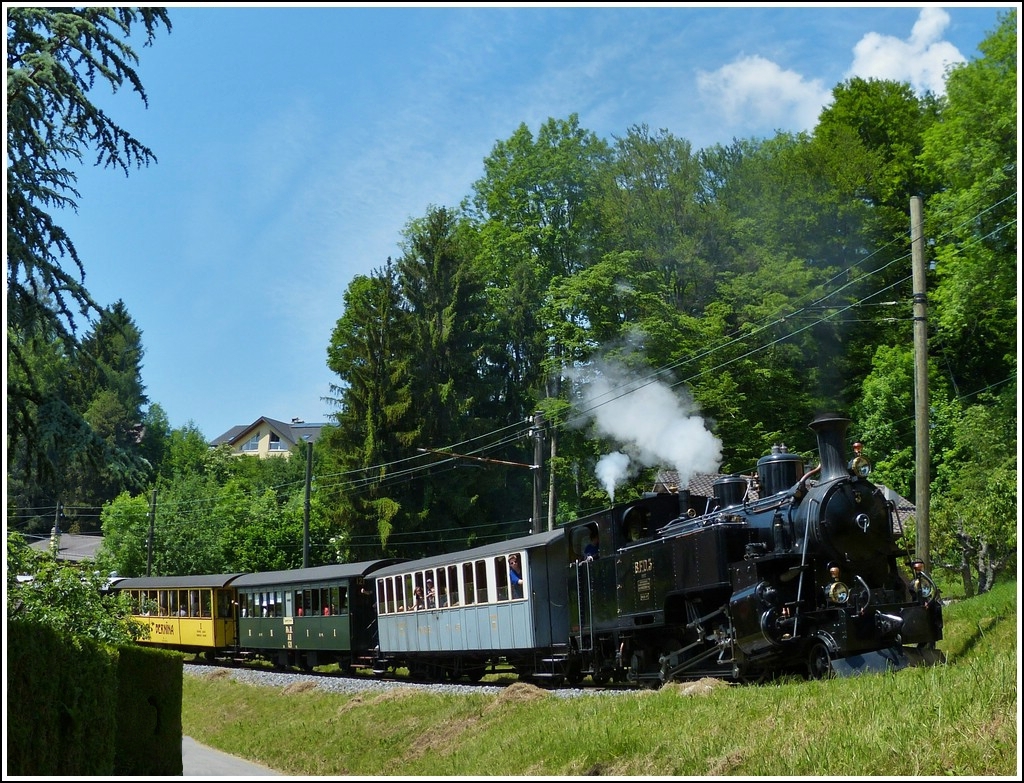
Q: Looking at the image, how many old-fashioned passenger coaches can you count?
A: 3